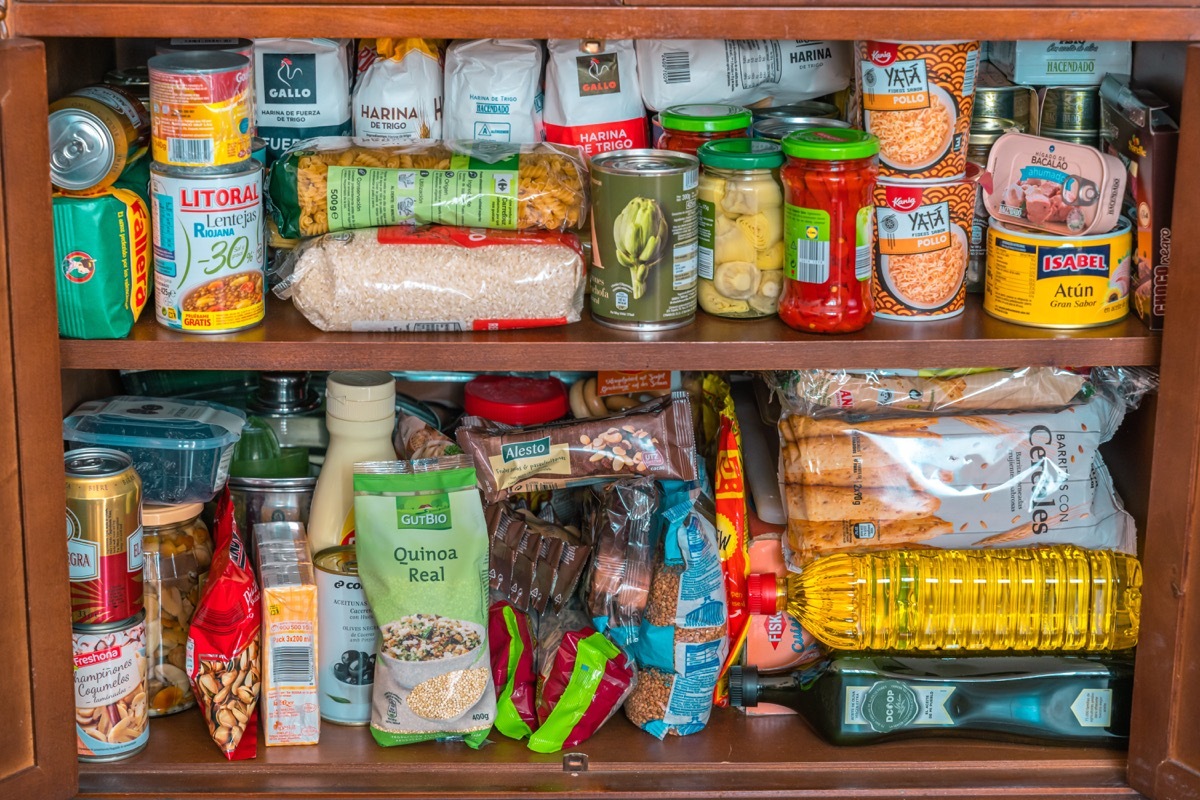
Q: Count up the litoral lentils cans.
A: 1